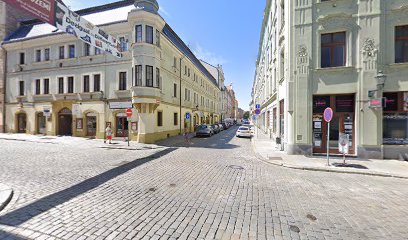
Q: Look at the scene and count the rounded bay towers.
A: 1